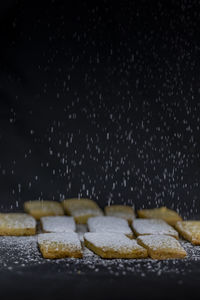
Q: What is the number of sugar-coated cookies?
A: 12